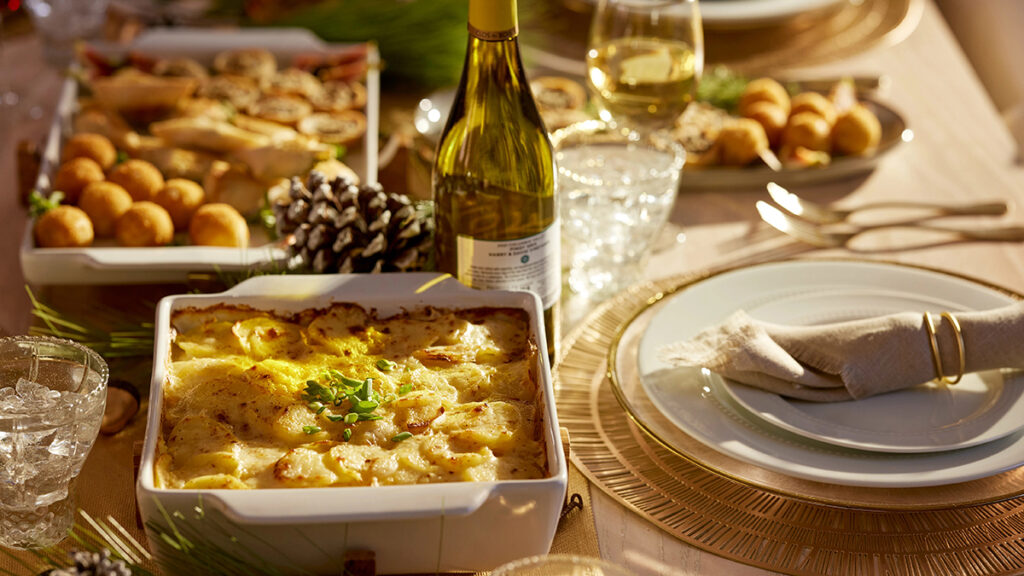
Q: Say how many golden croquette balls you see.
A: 14